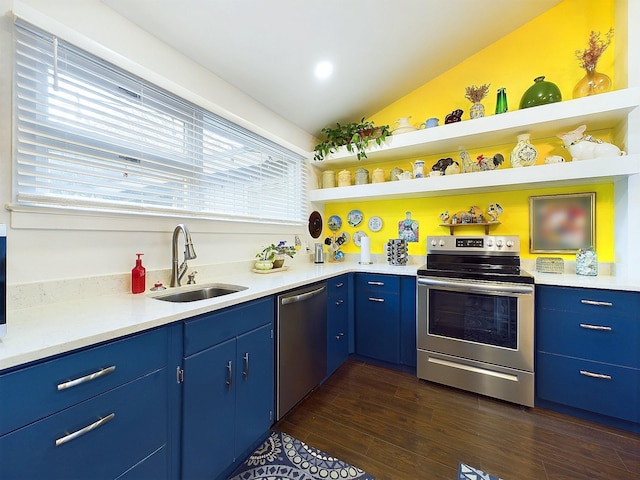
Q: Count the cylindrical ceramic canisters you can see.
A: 5